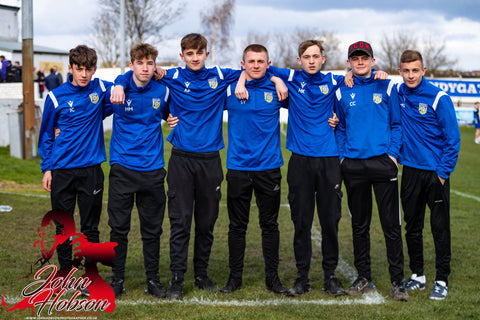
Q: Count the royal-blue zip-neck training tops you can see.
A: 7